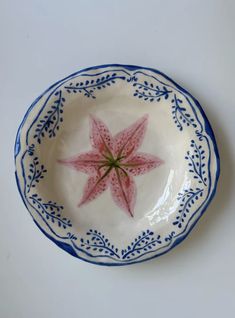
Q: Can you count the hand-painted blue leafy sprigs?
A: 10